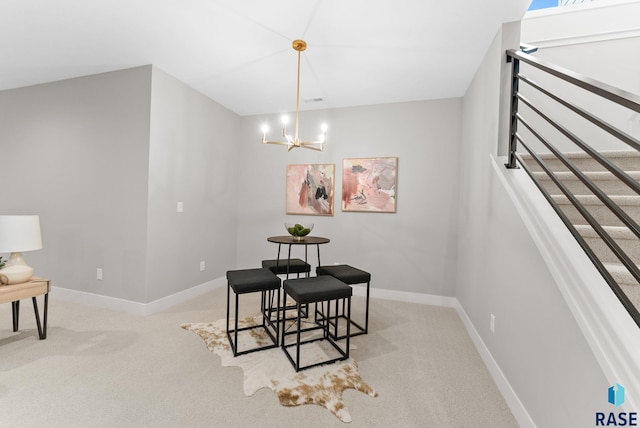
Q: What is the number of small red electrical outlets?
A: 0